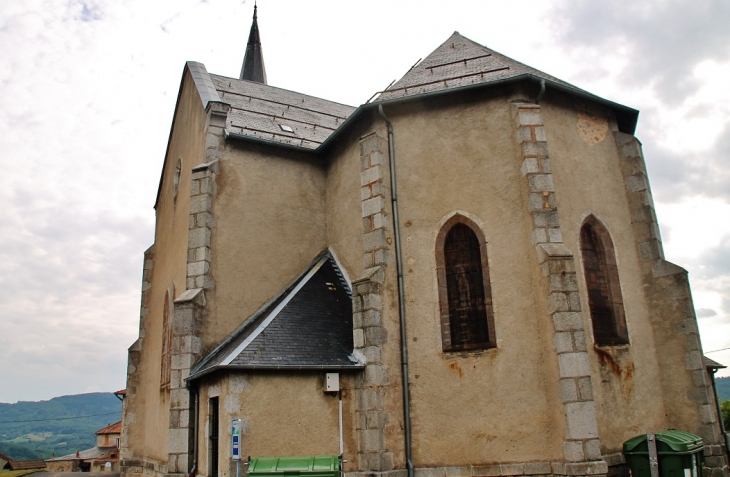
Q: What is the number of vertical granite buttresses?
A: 5